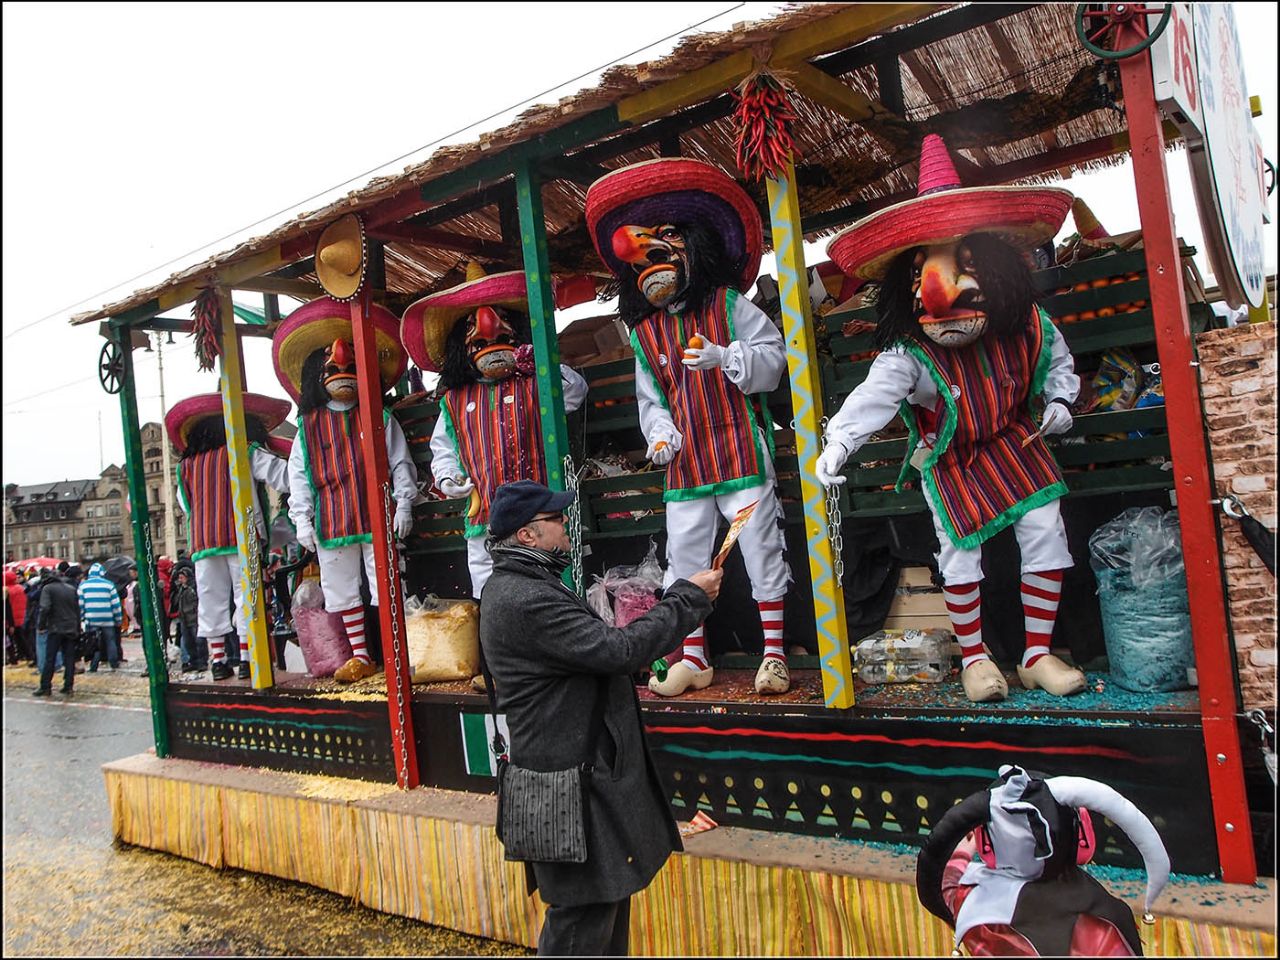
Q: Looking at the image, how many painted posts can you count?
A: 6